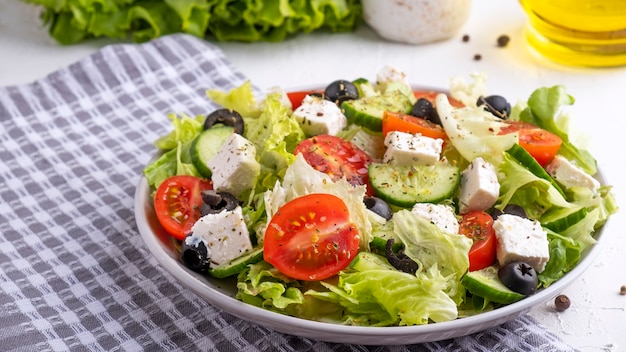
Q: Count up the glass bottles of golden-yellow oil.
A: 1